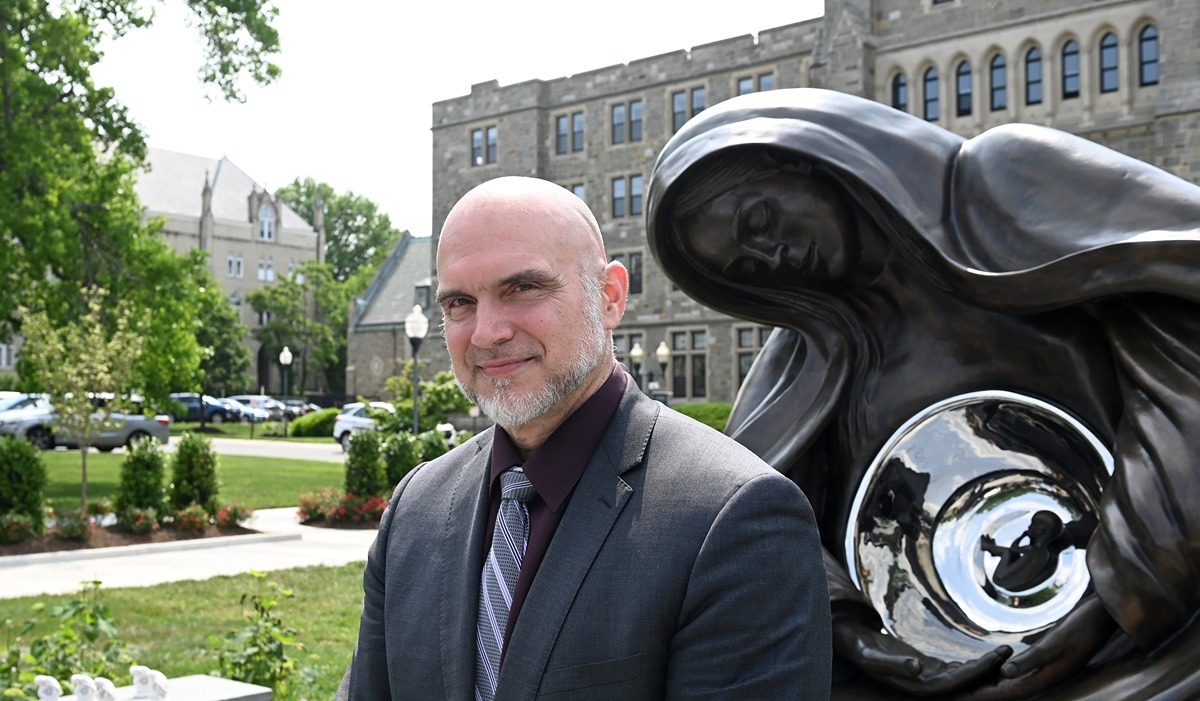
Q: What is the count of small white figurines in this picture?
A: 5